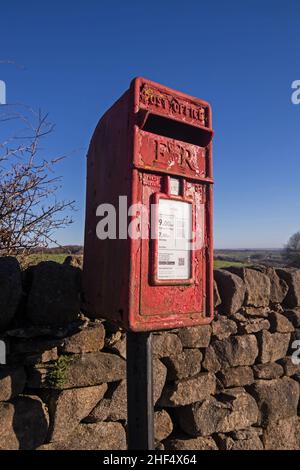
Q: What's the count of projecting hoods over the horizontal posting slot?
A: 1